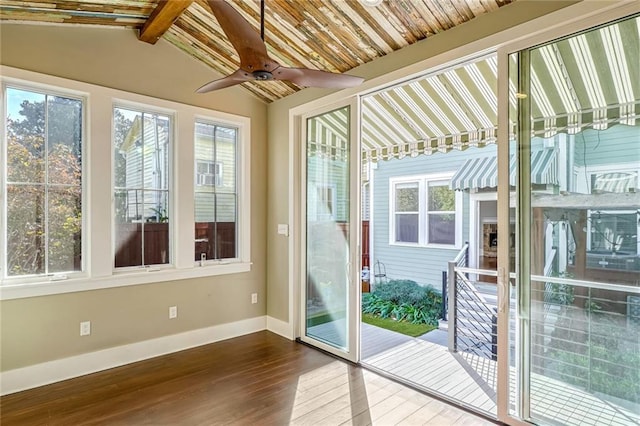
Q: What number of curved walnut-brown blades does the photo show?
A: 3